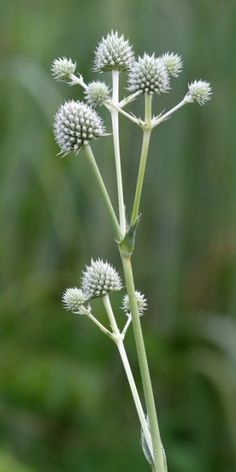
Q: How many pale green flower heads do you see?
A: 10